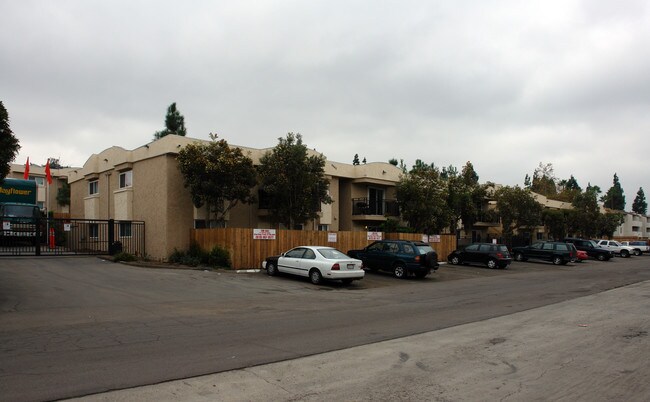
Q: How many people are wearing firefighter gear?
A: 0